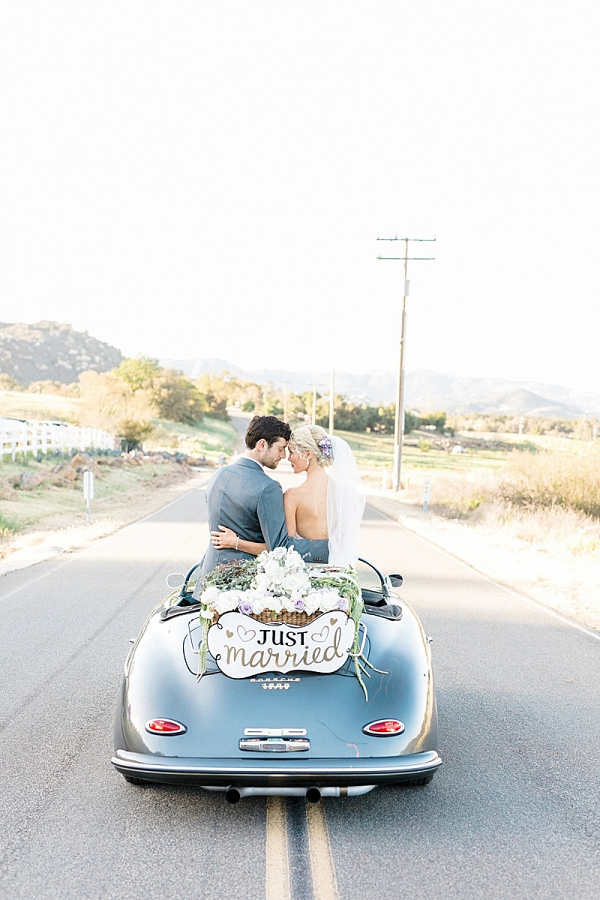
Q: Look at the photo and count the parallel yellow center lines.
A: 2